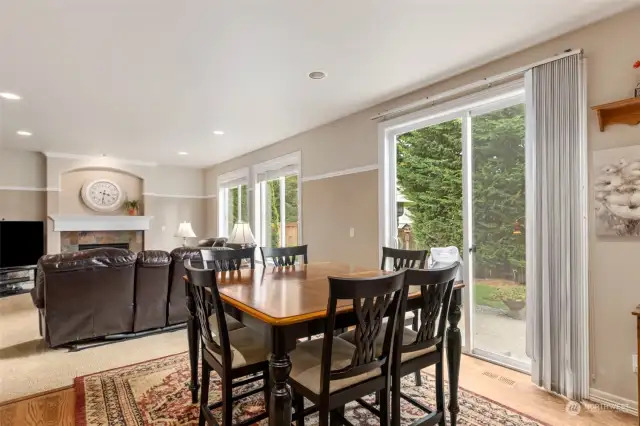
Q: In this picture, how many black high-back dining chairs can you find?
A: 6